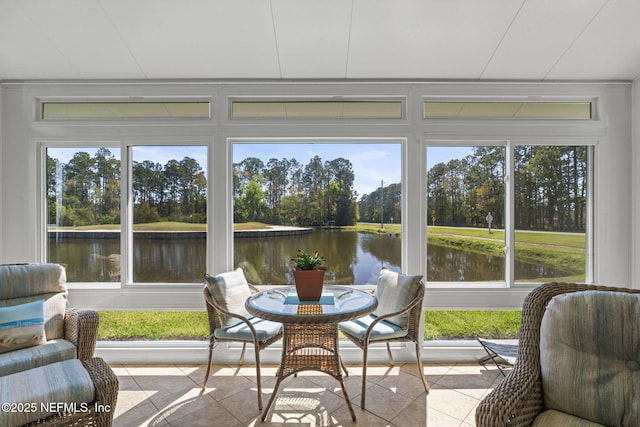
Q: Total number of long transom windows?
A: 3